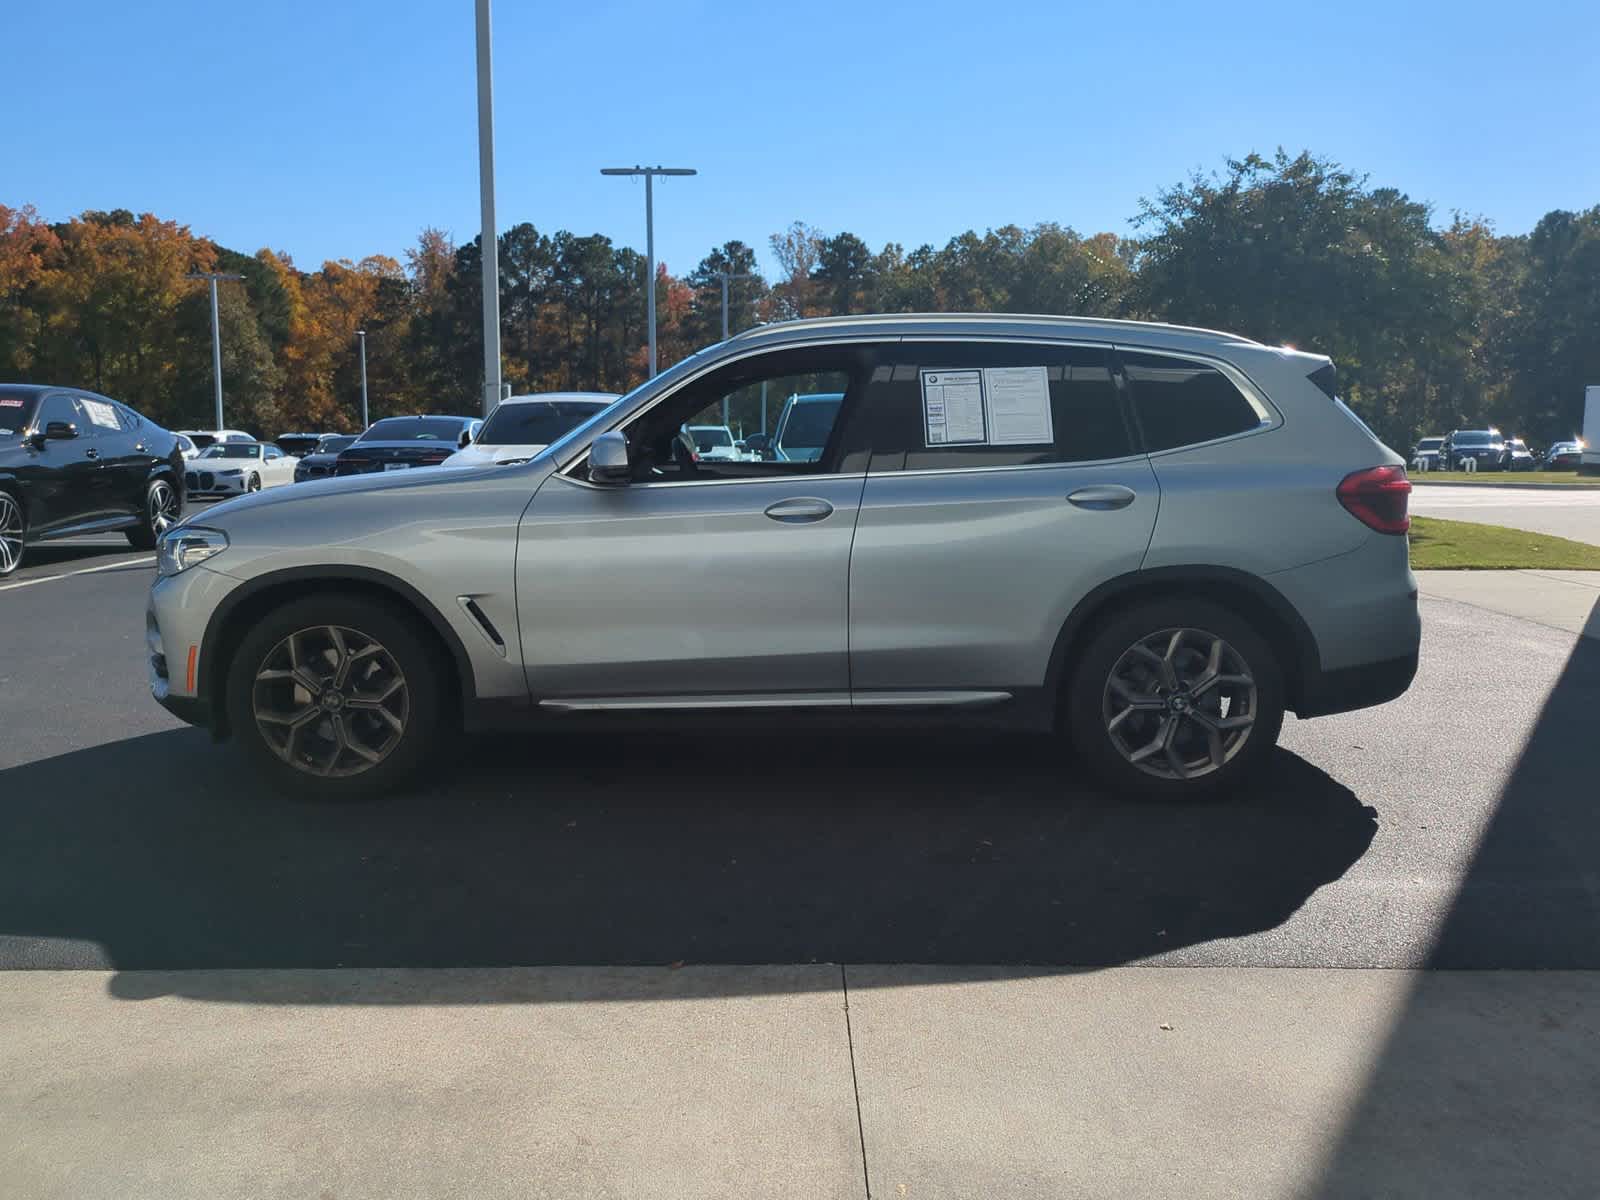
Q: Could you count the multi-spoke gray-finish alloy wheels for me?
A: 2